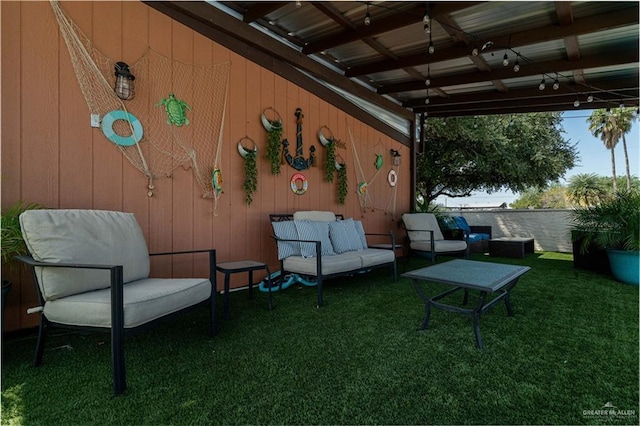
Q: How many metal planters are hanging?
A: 4